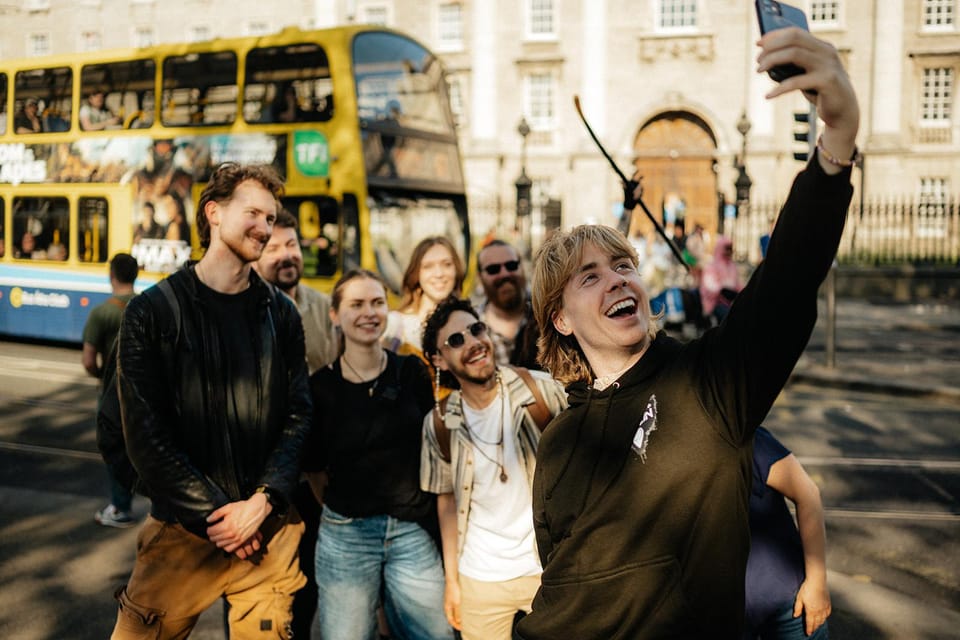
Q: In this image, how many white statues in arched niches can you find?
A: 0